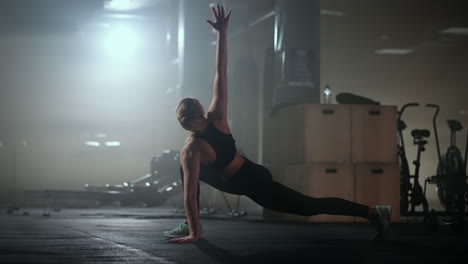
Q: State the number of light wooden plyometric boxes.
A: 4